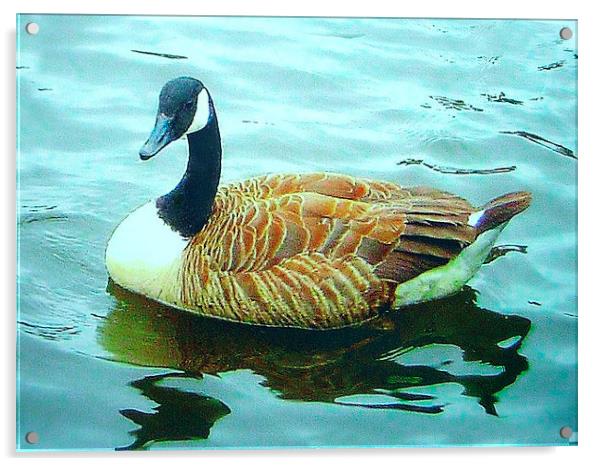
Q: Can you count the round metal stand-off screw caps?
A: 4